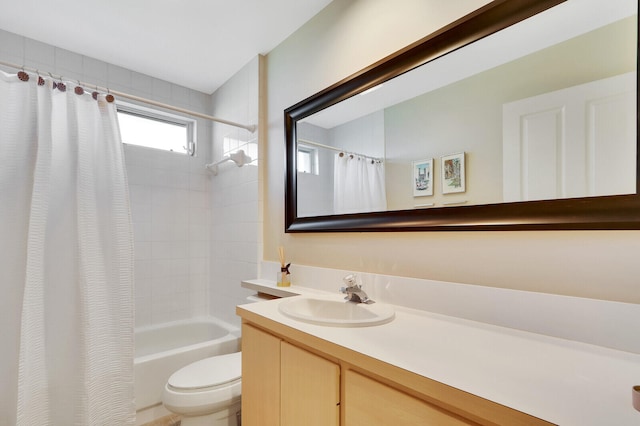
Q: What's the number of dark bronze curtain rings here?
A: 7